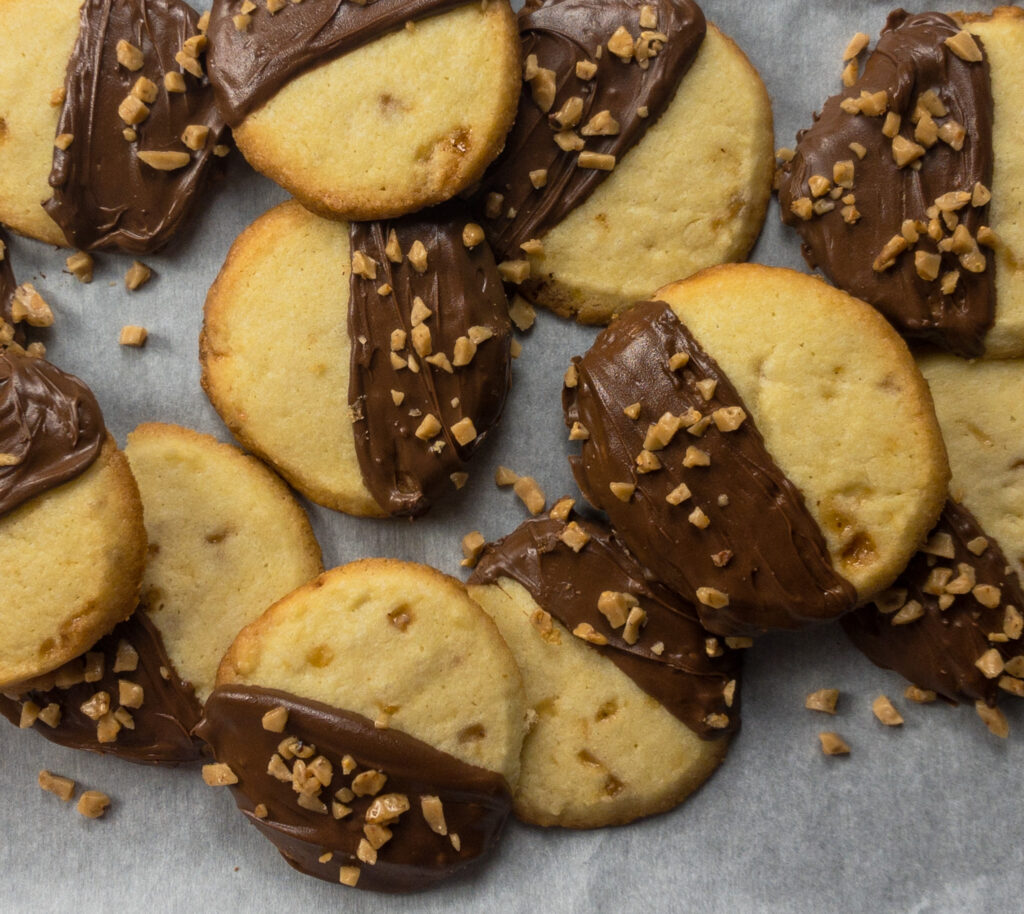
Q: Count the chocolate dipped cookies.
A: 12